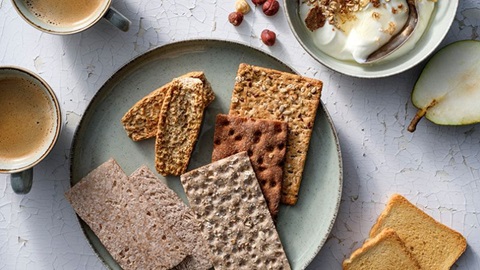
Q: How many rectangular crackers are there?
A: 5